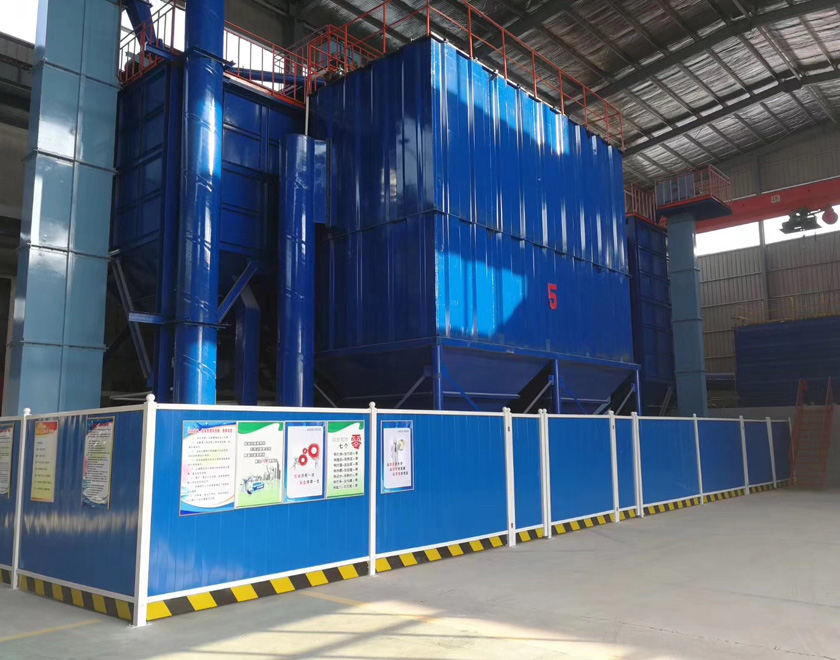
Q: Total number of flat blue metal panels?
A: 11